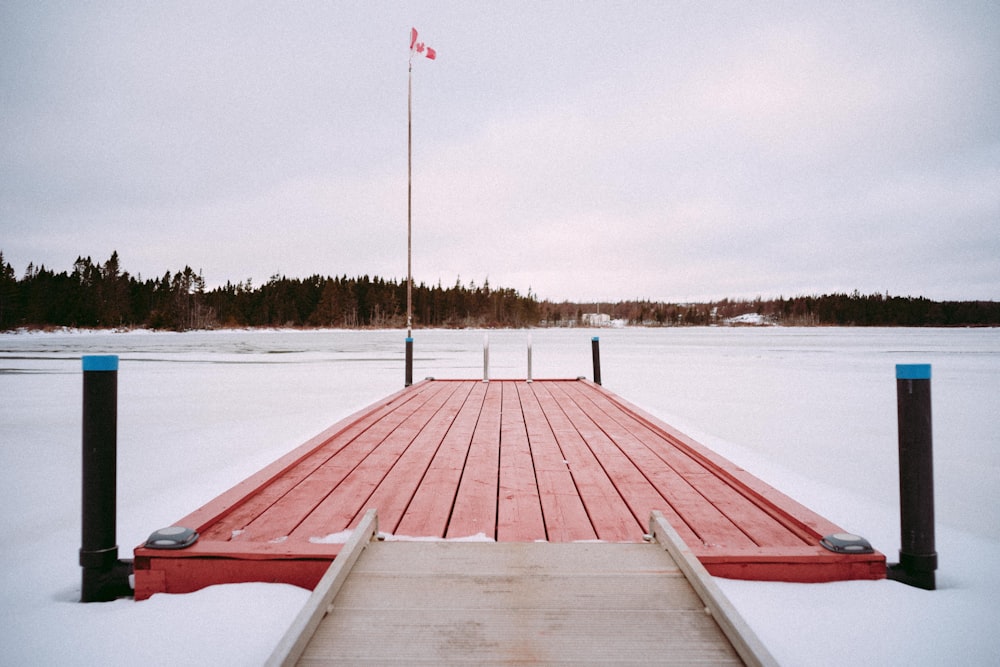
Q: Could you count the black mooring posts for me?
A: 4